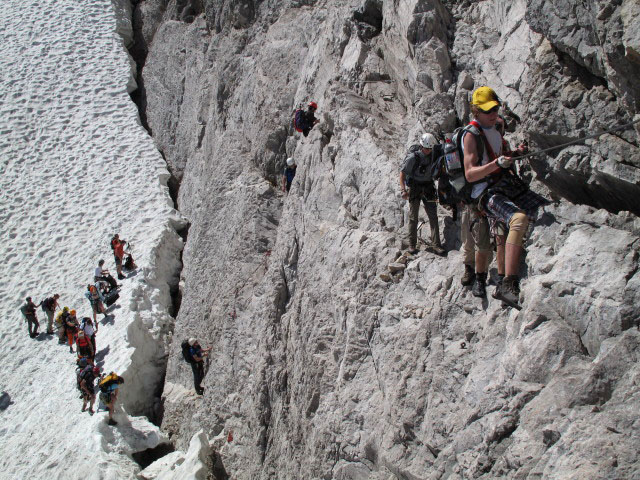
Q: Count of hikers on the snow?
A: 12